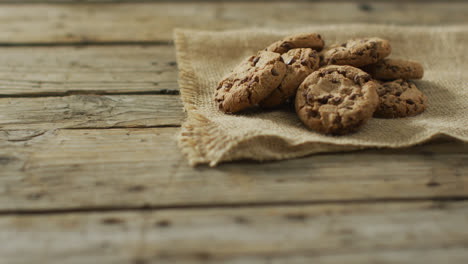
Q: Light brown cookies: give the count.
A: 7